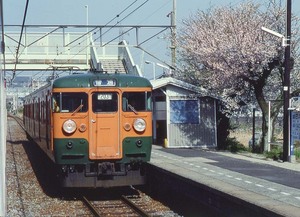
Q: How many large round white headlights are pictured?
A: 2